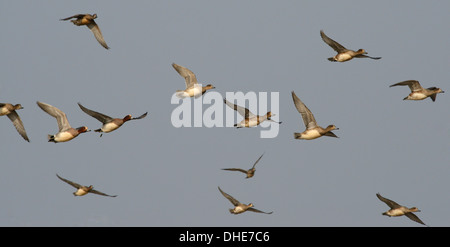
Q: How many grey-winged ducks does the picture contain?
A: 13